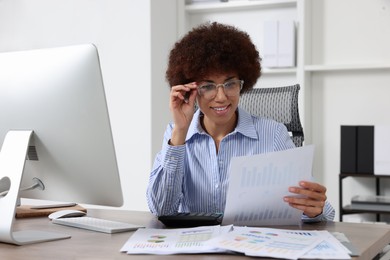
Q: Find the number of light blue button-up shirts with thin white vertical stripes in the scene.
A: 1